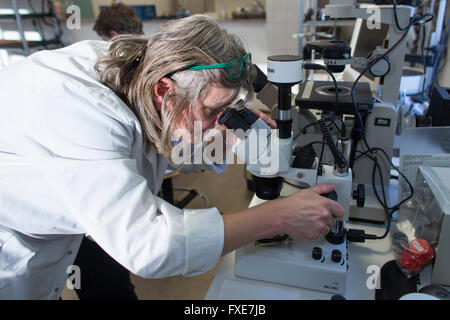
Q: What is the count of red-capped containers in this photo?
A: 1